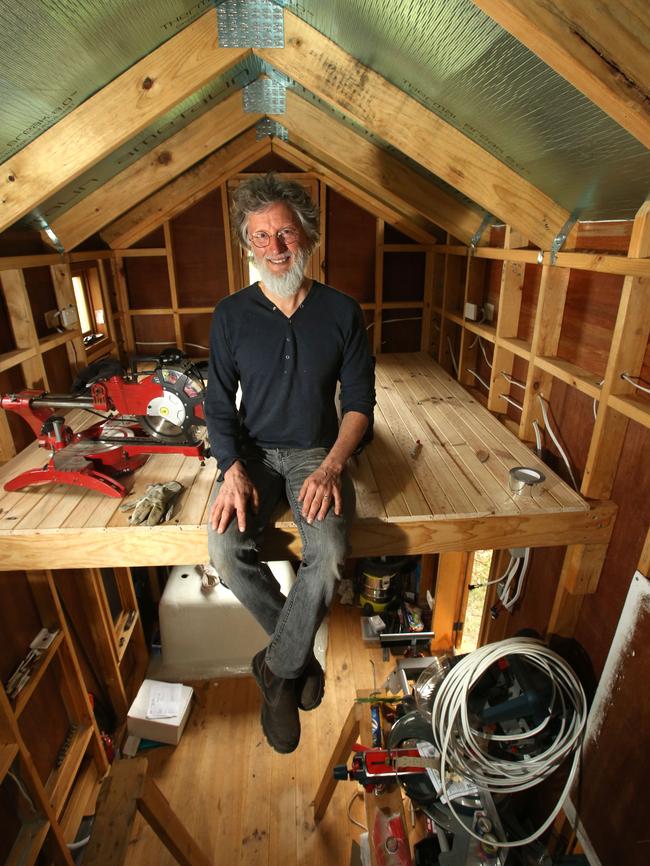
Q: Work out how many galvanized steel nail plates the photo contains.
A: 3